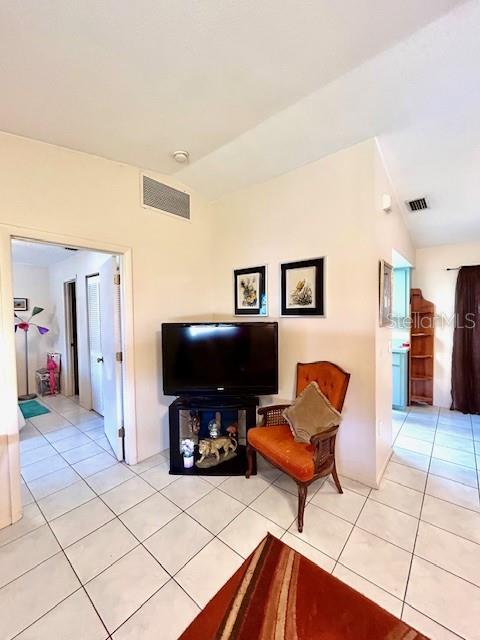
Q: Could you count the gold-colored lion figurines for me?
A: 1